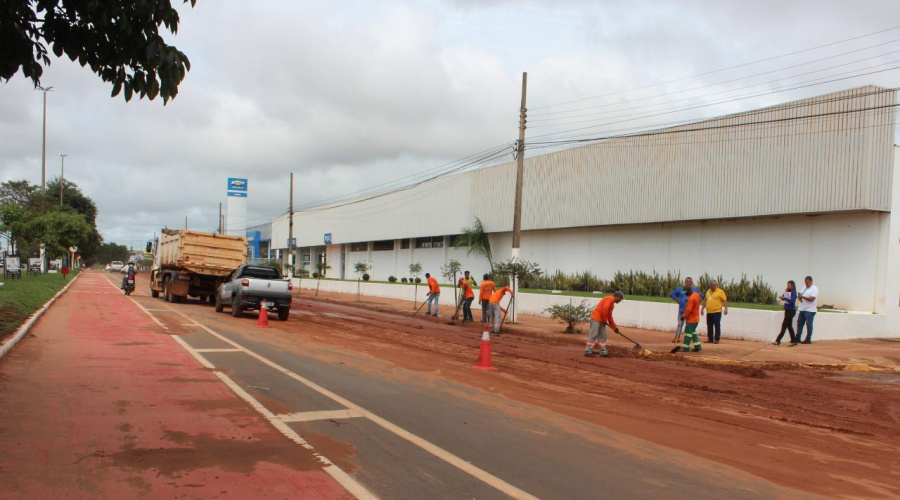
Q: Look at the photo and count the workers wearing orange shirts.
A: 6